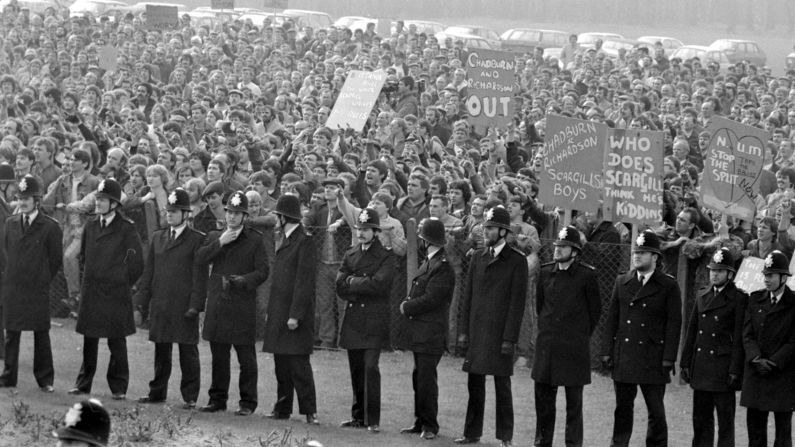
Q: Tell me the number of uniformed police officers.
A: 14